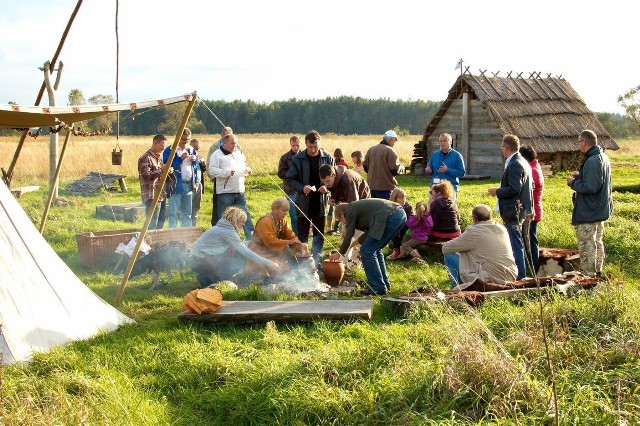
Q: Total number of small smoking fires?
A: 1